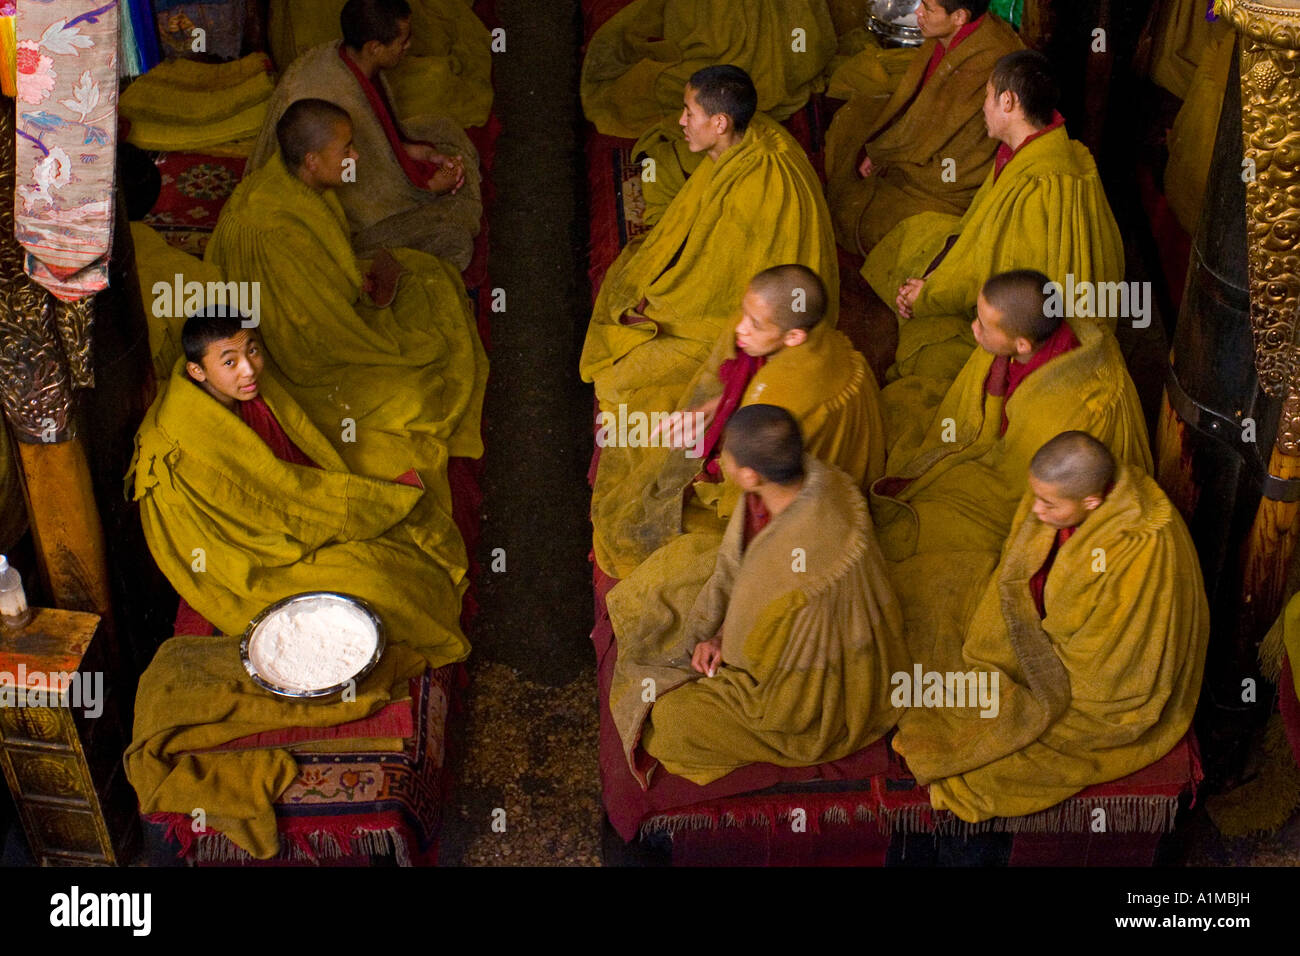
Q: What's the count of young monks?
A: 10